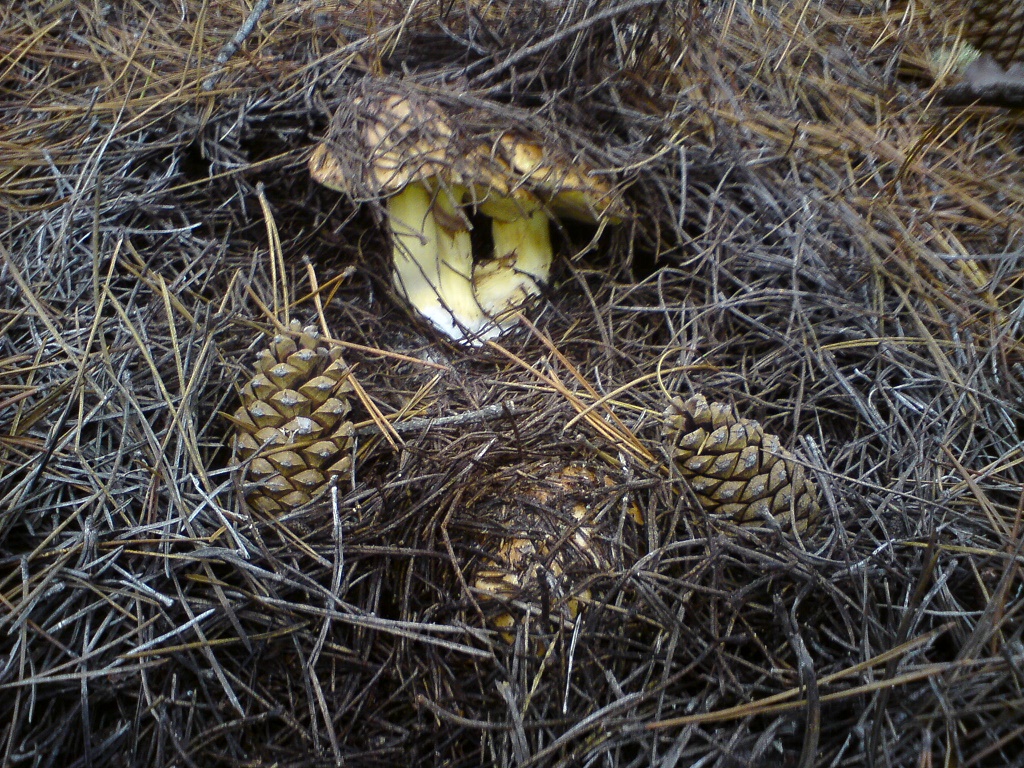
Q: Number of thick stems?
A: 3